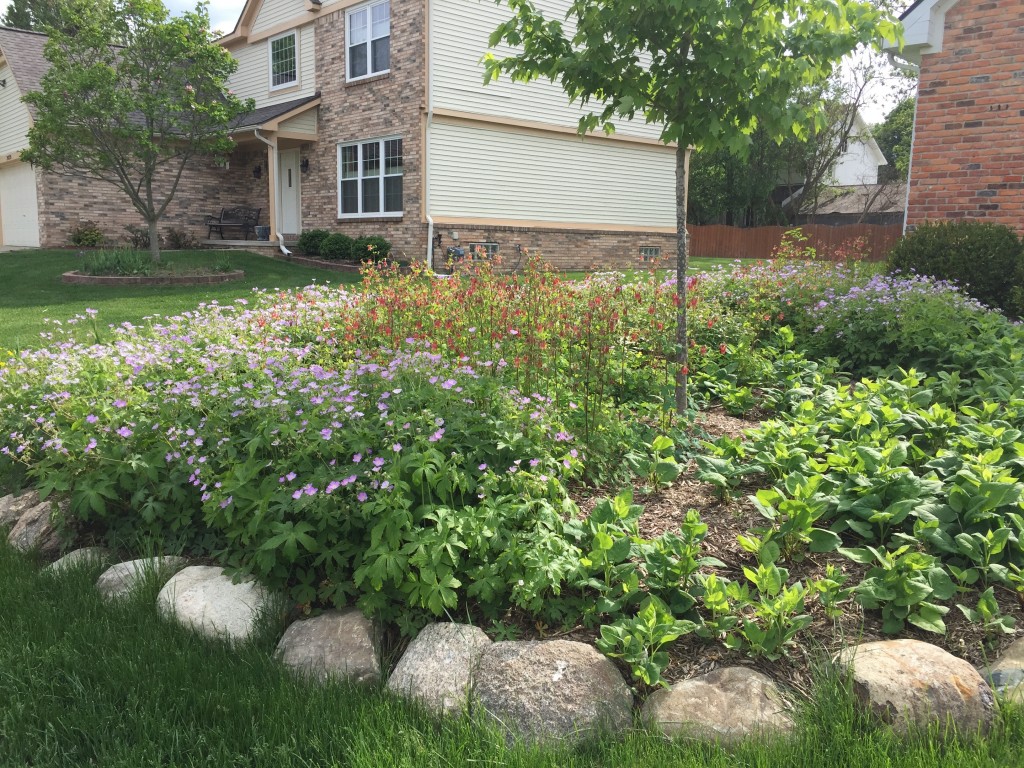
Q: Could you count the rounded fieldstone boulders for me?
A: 11